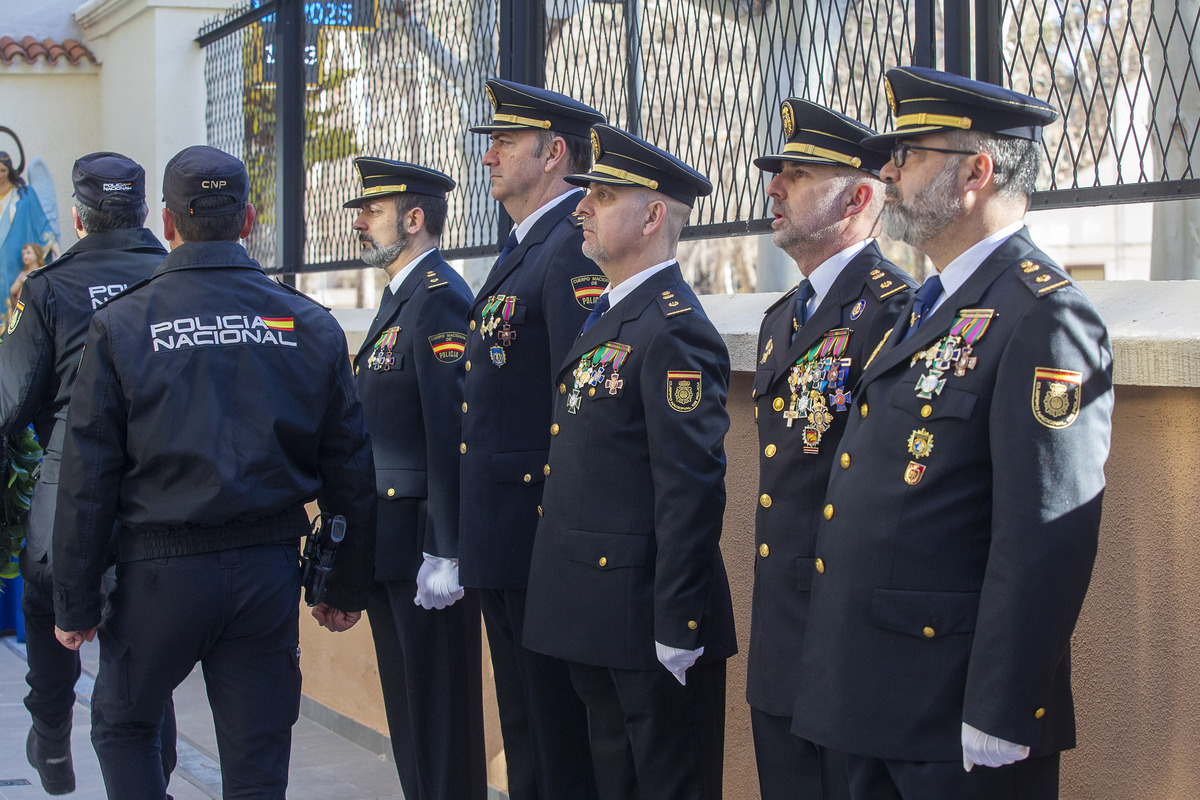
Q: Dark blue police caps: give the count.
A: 7